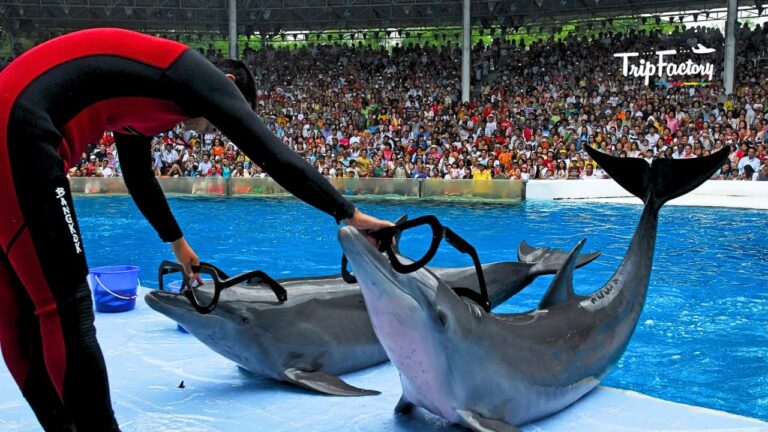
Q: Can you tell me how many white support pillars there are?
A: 3